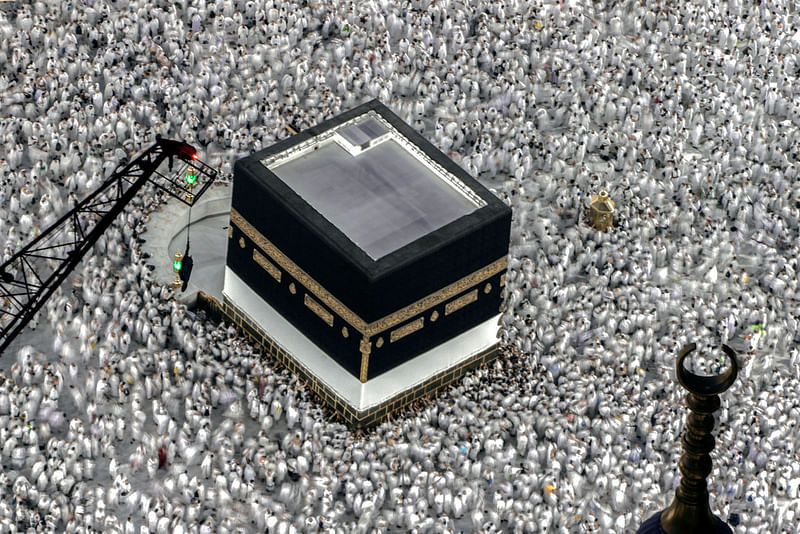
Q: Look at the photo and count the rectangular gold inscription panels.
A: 4